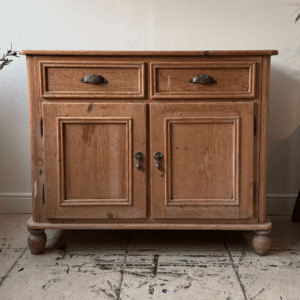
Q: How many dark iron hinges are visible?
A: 4